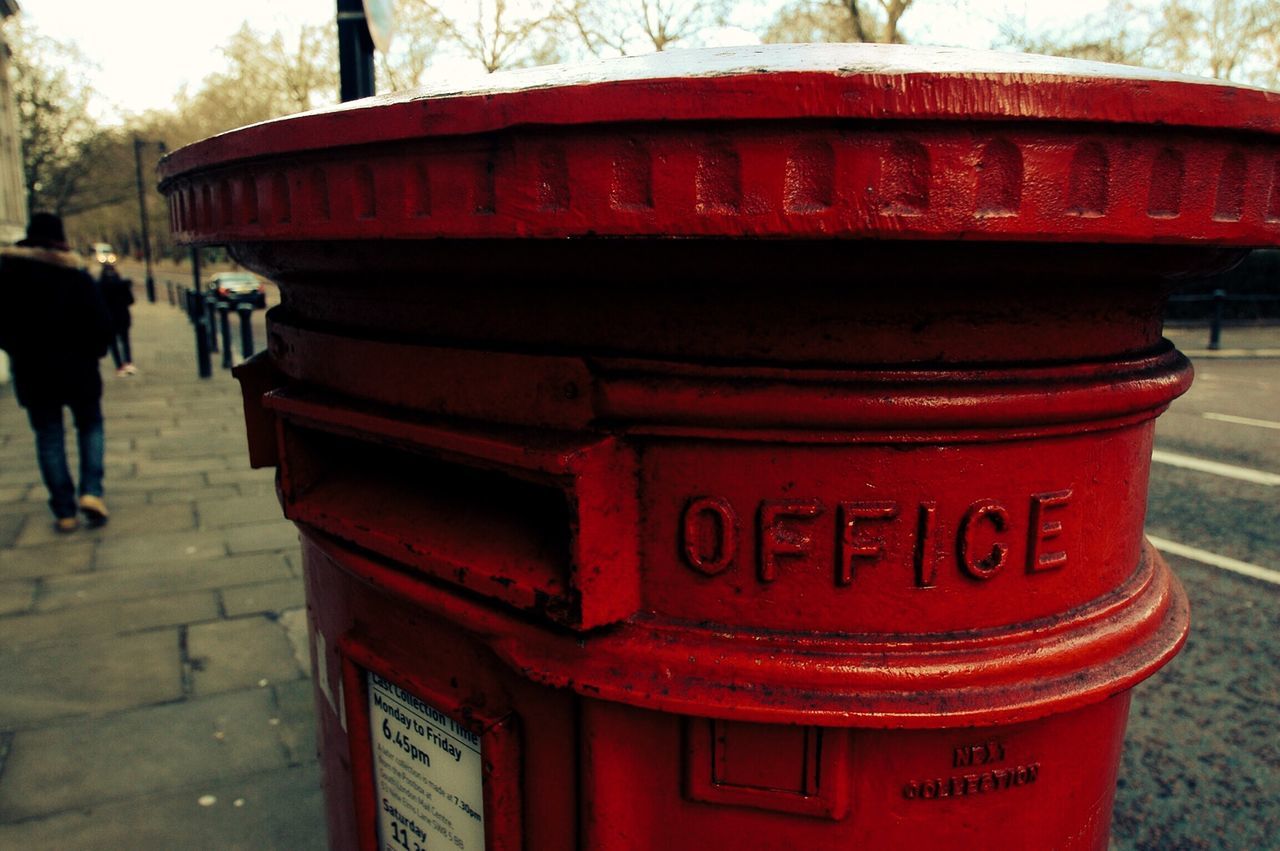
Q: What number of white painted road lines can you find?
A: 3